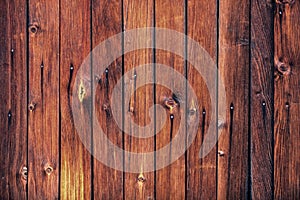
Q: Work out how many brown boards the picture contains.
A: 10